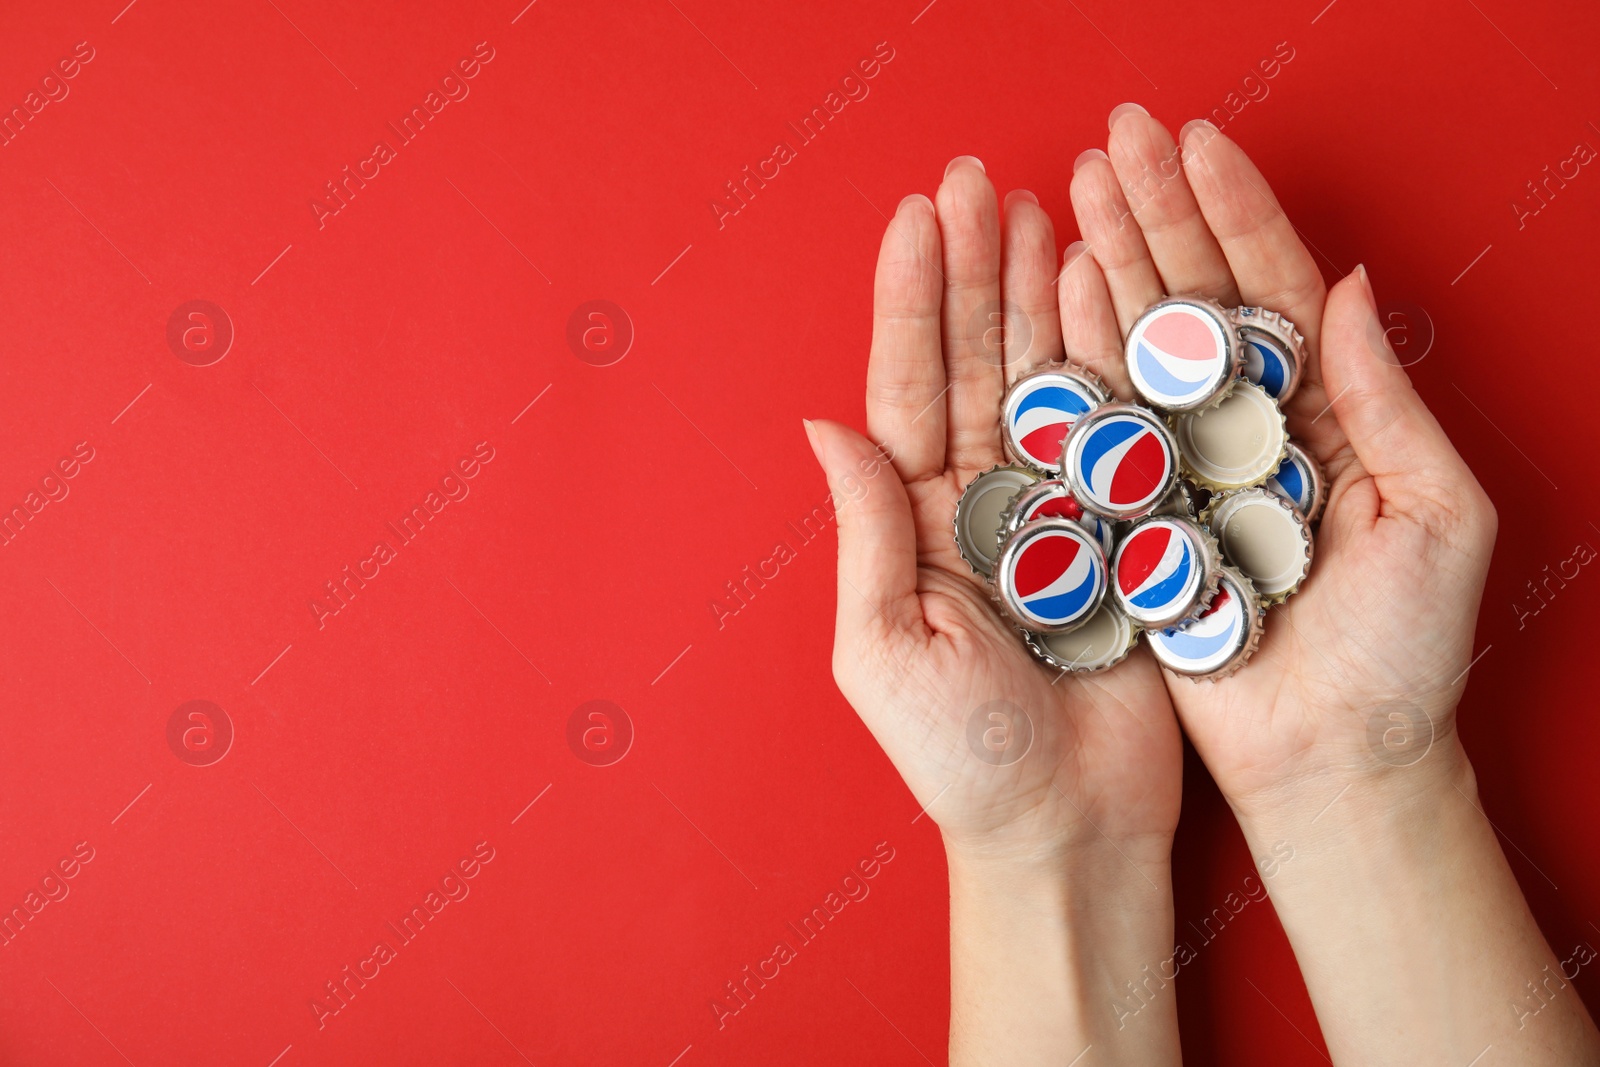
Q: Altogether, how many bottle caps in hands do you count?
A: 14